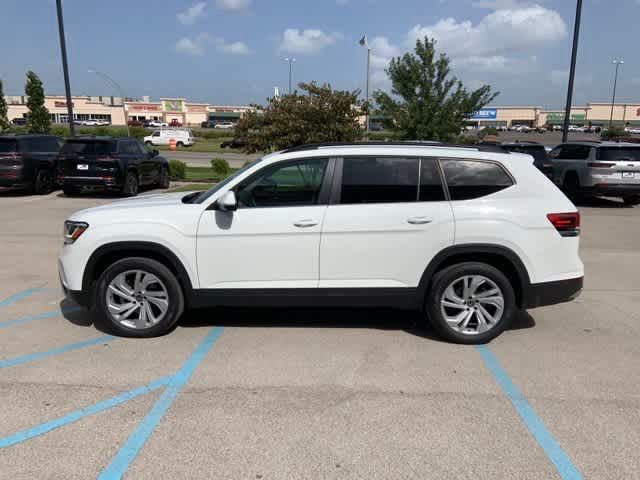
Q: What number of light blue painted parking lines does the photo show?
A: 6